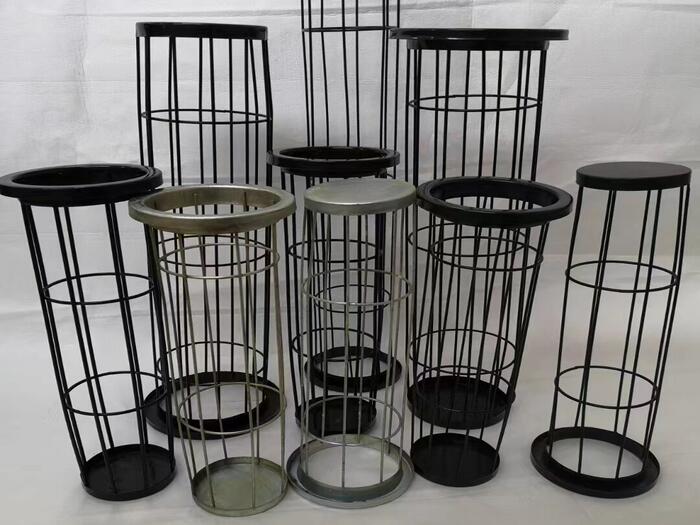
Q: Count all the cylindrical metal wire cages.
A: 9